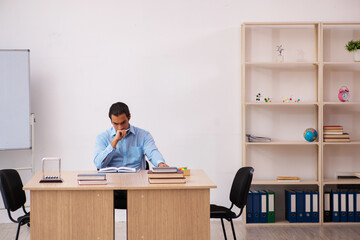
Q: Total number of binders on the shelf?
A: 13